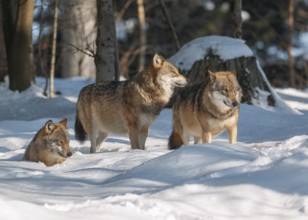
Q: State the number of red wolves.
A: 3